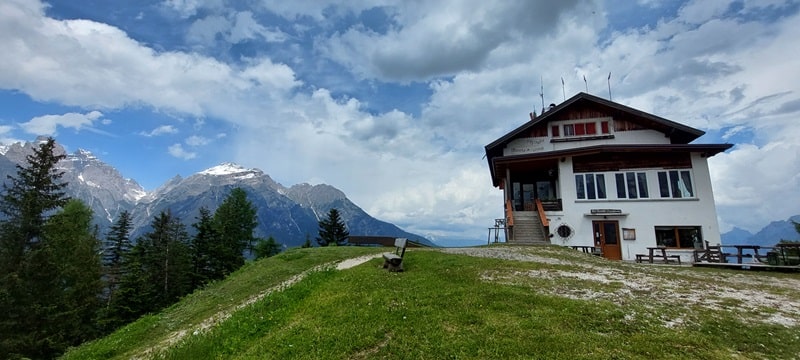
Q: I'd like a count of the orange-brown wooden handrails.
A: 2